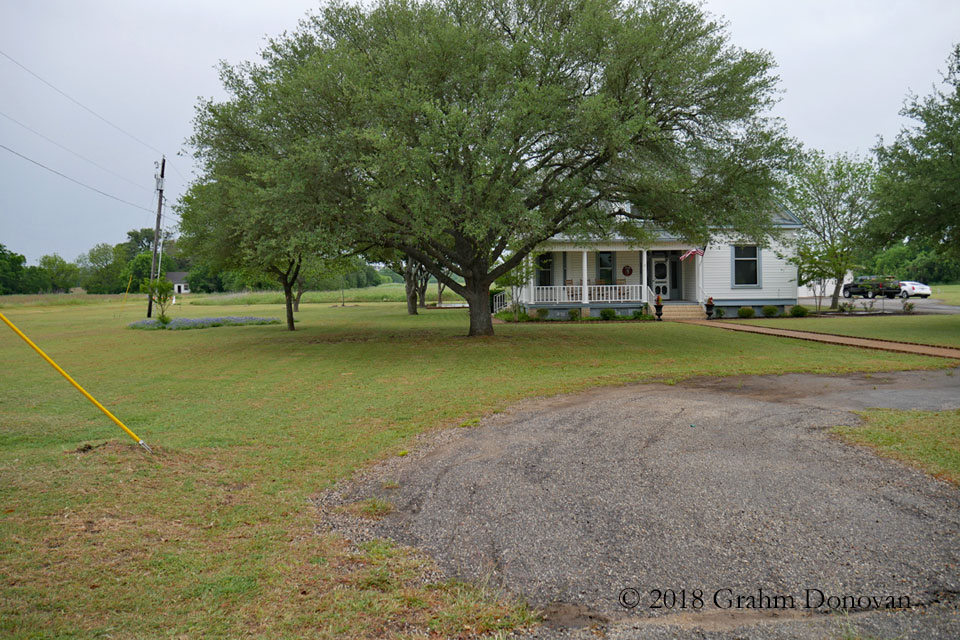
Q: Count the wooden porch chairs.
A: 4